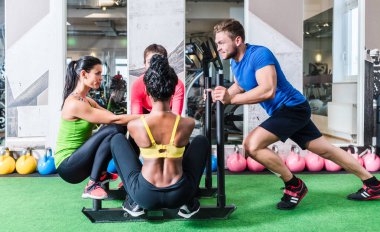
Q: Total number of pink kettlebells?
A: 8